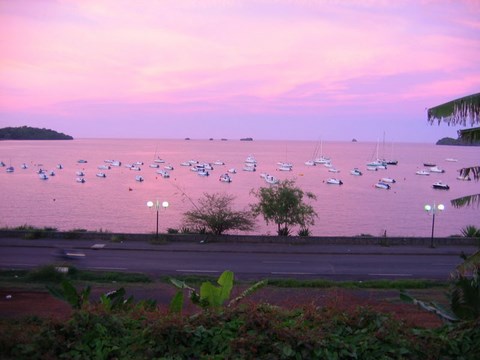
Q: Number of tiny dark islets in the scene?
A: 5